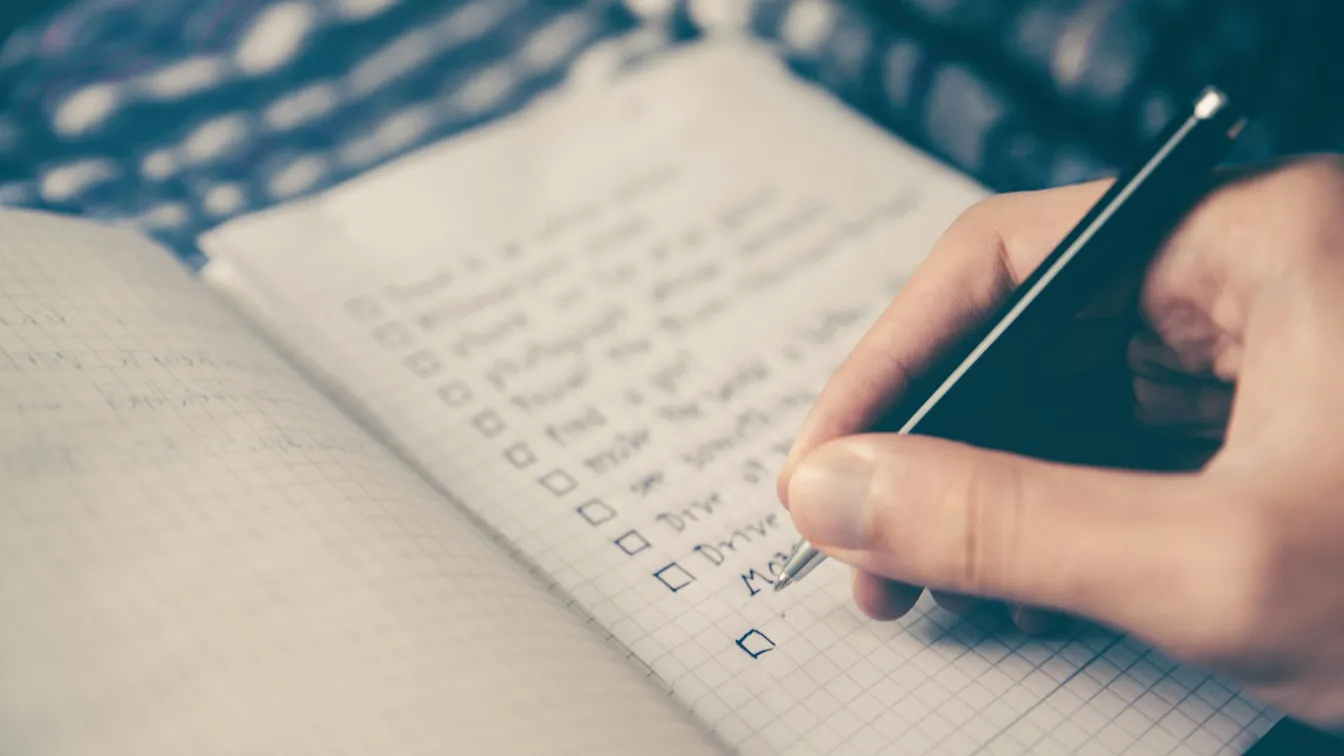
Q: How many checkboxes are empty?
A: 11